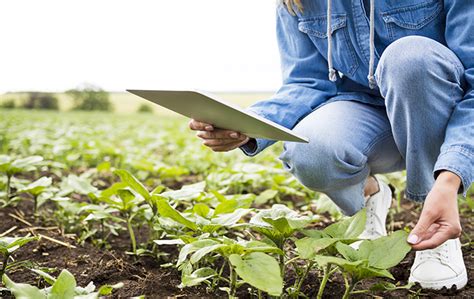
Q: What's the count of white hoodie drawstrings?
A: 2